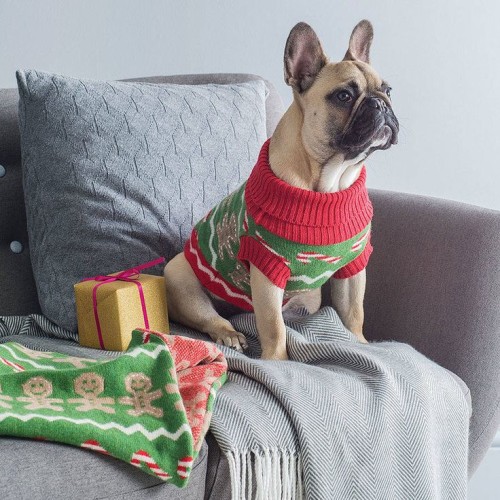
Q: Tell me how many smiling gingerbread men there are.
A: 3